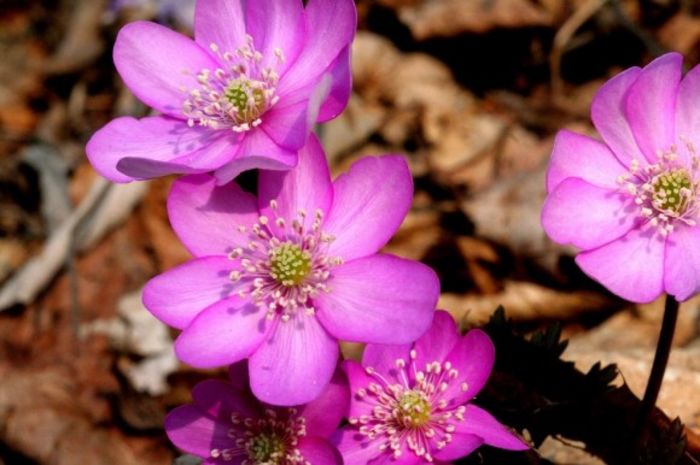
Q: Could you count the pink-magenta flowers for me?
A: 5